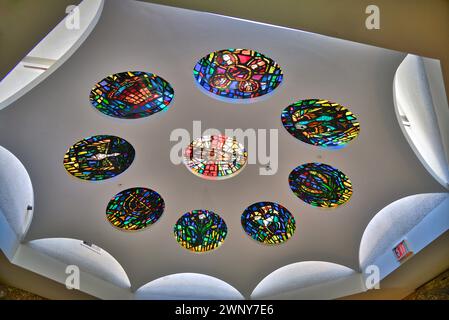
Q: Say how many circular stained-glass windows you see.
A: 9